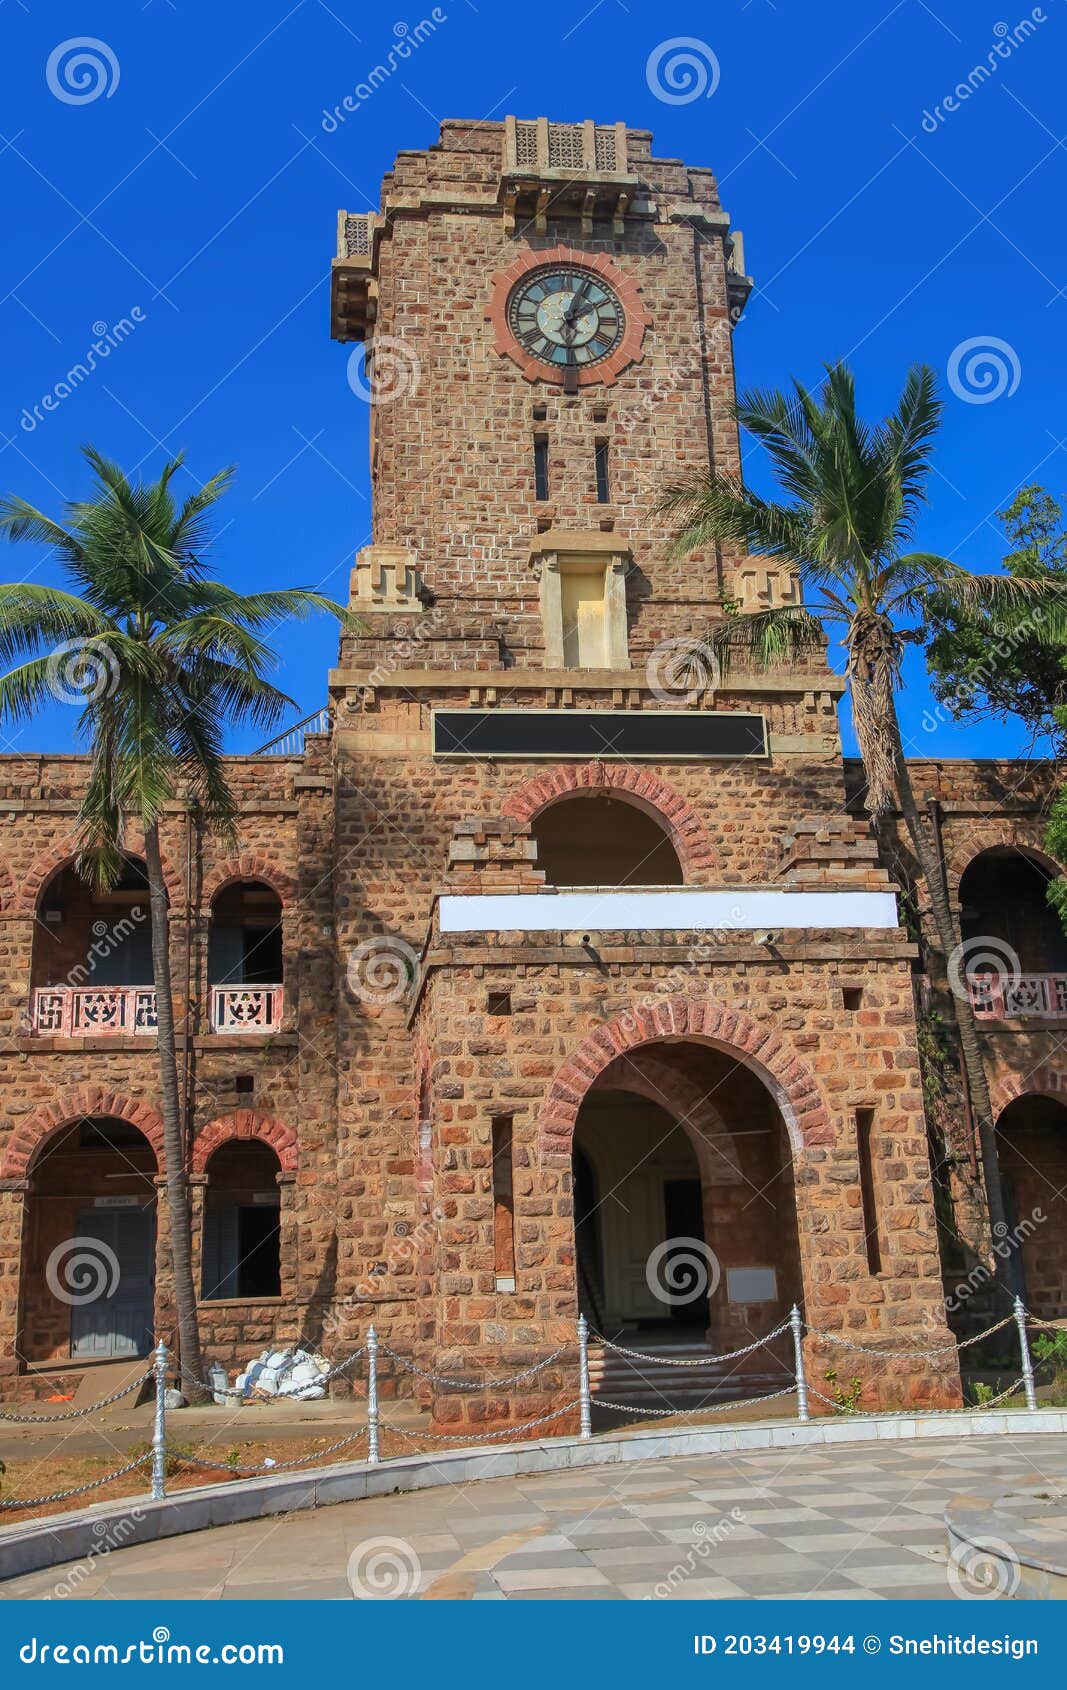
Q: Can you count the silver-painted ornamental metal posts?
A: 5